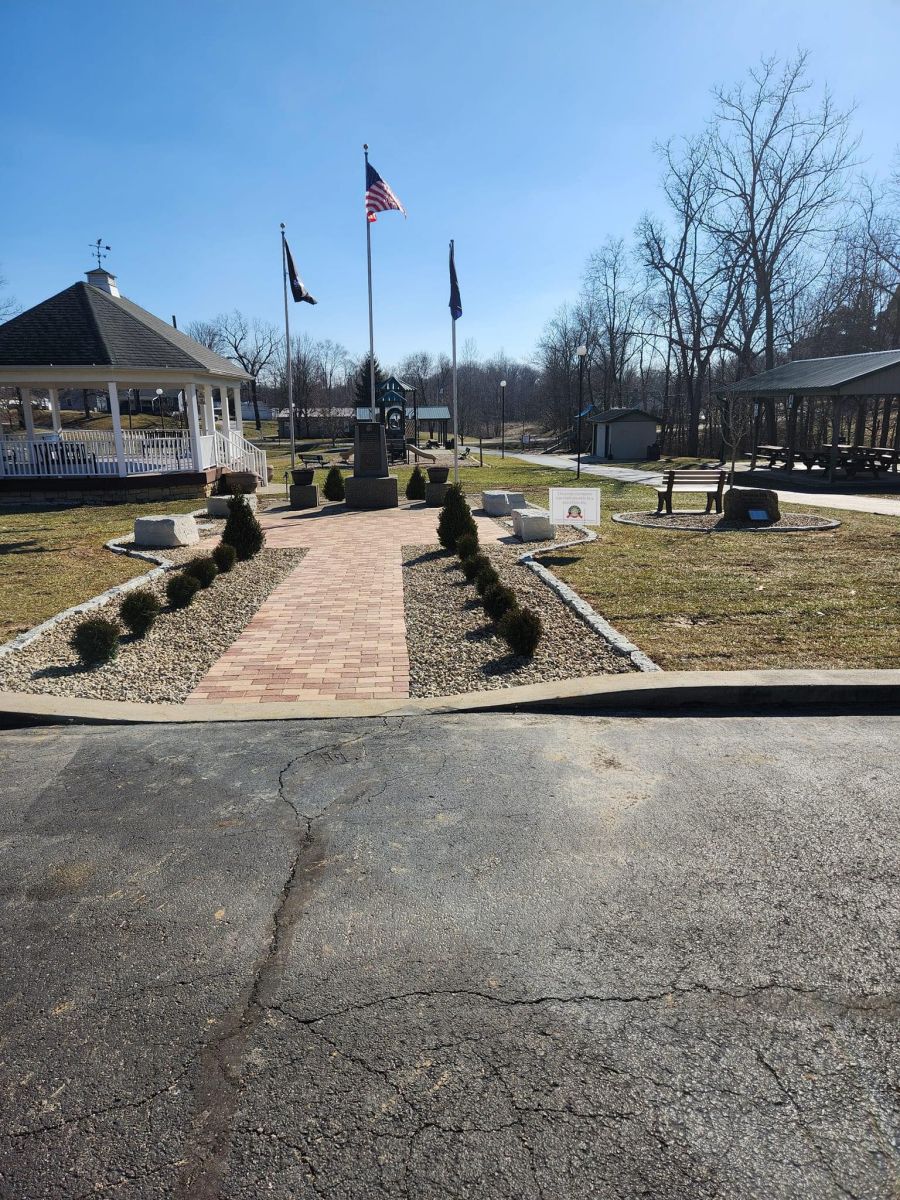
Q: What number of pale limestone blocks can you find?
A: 4